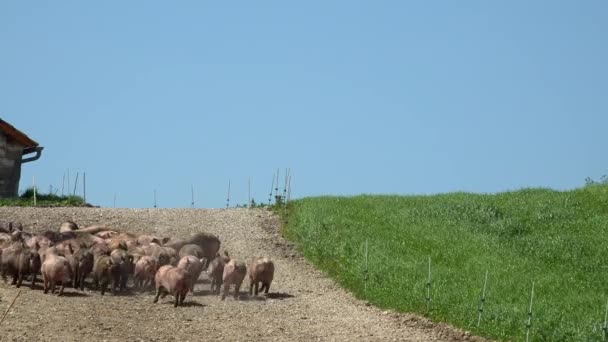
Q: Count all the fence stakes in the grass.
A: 5